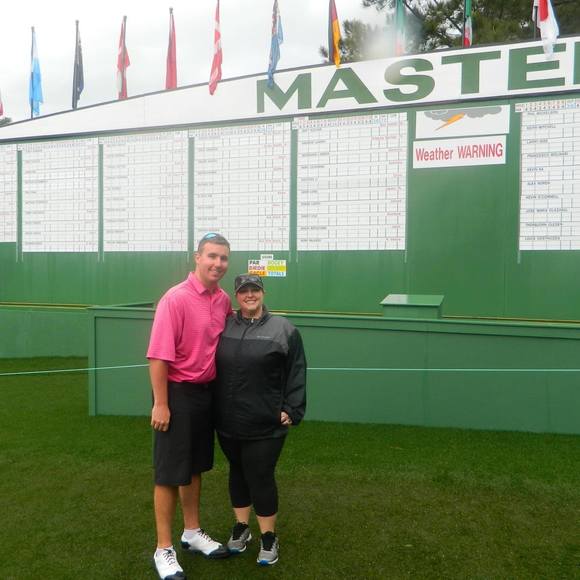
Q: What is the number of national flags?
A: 11